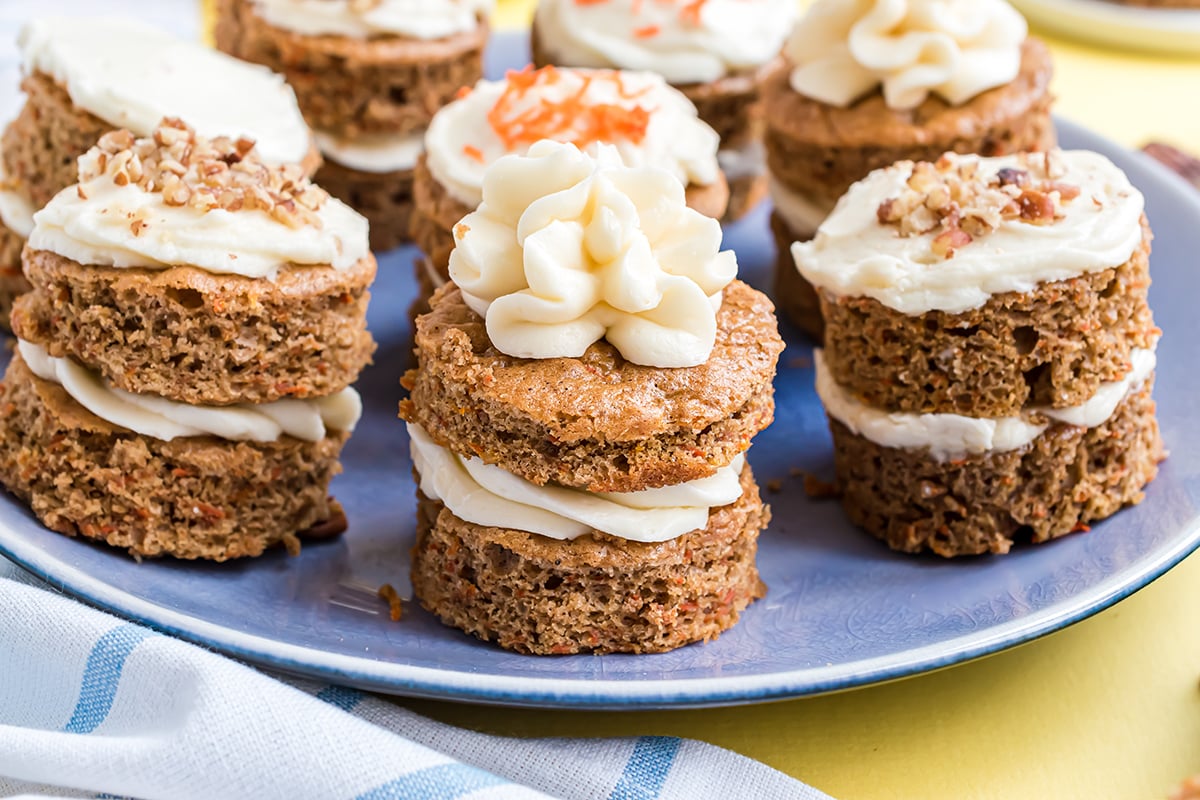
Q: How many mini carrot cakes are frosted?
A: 8